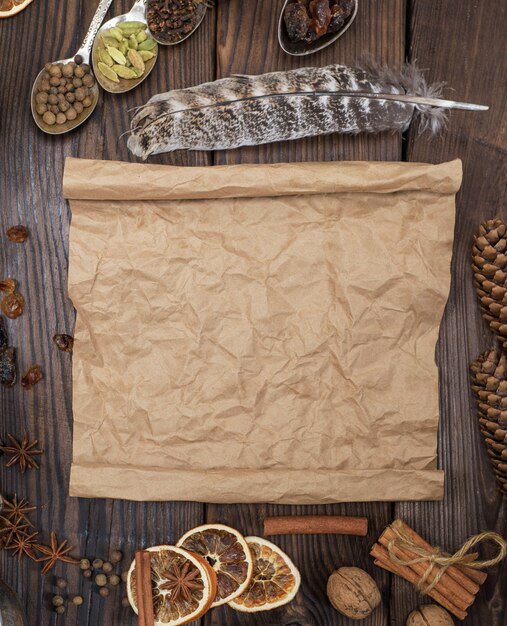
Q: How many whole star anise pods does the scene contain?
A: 6